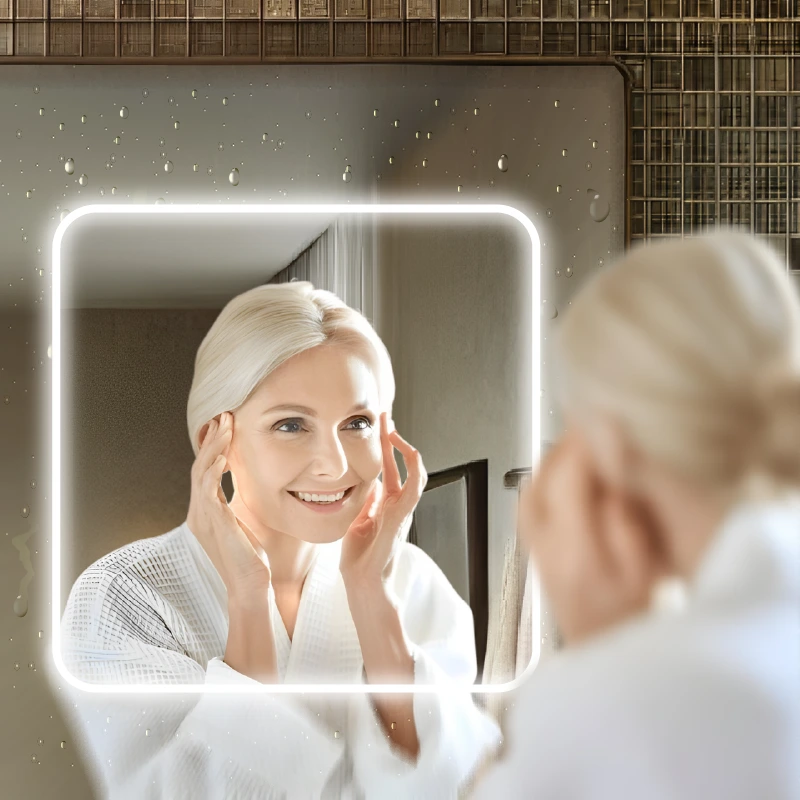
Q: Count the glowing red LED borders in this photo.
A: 0